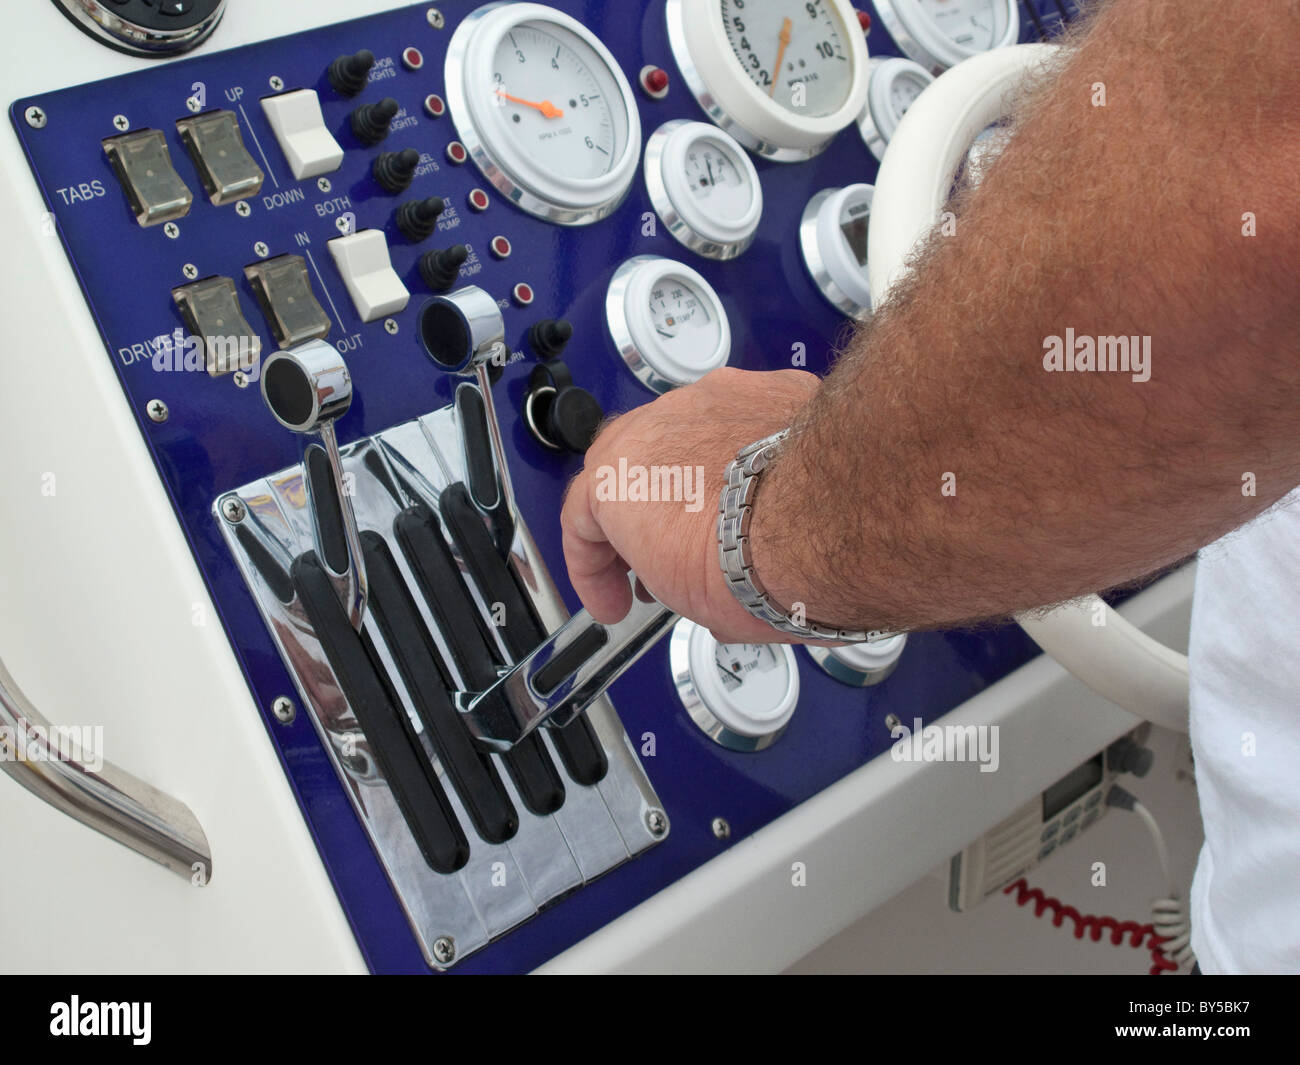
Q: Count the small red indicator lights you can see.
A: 8